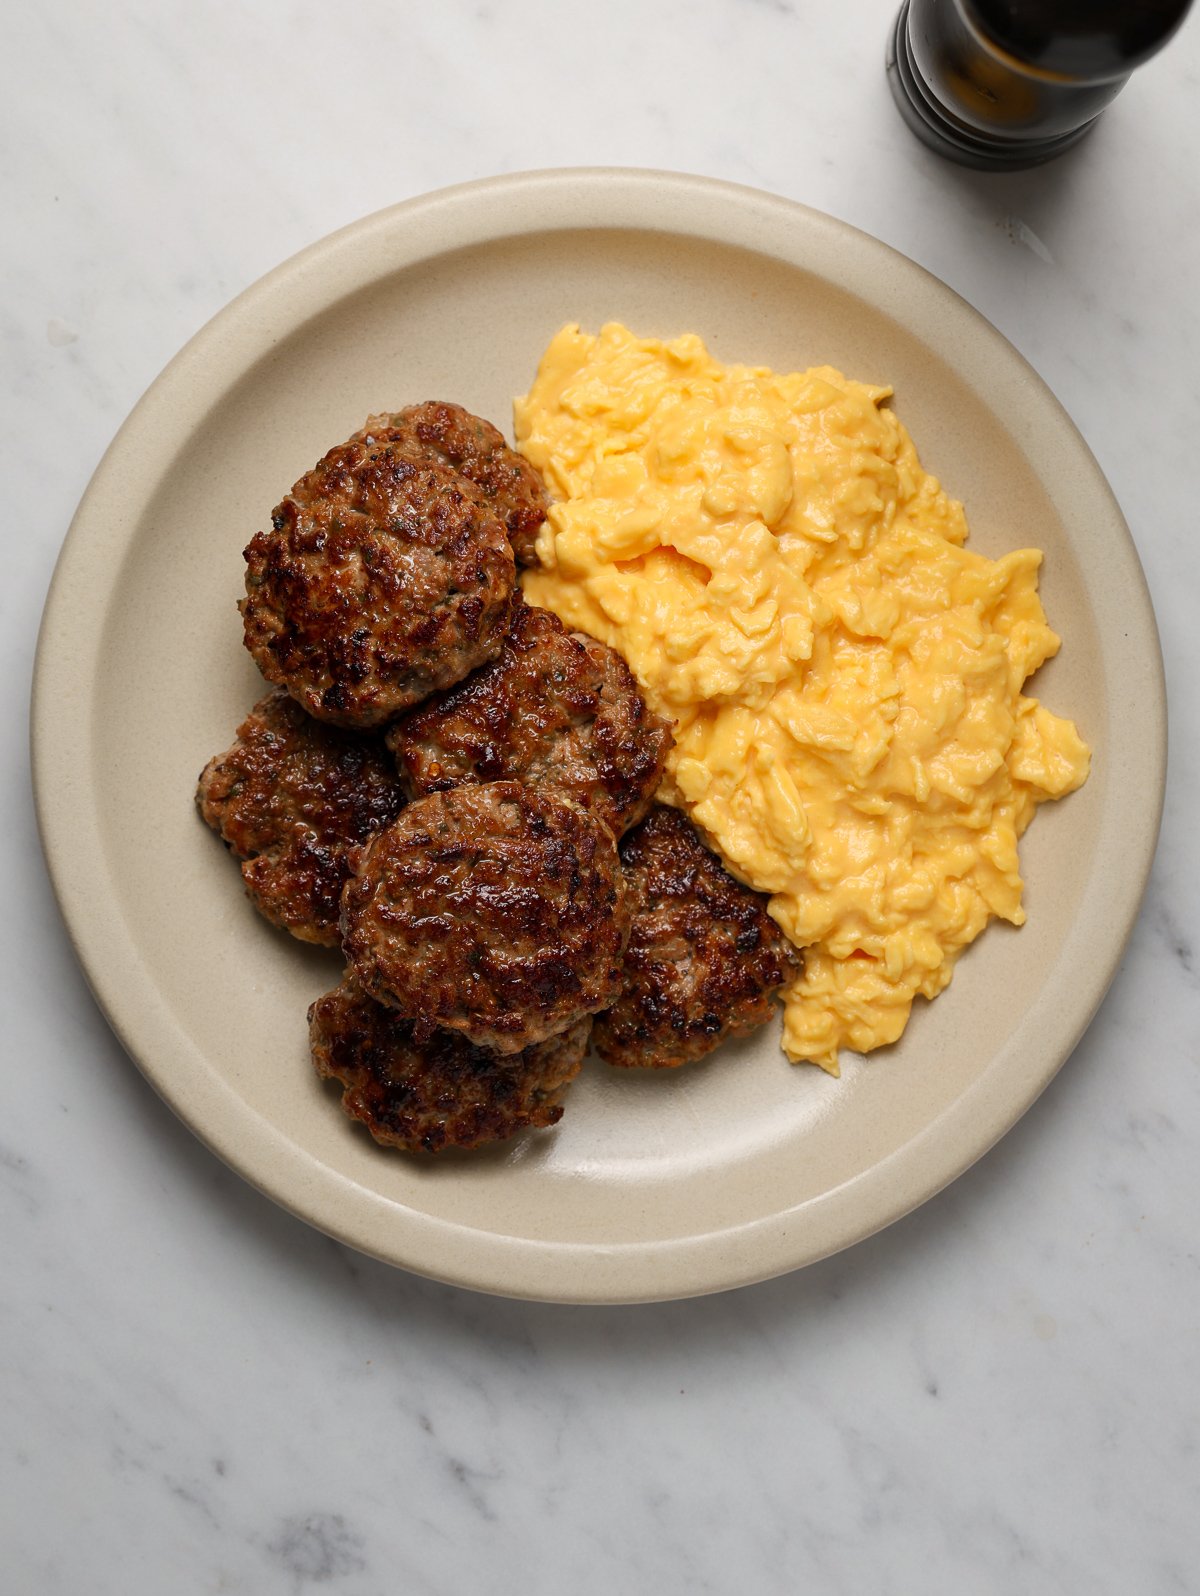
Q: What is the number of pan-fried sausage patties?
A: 7